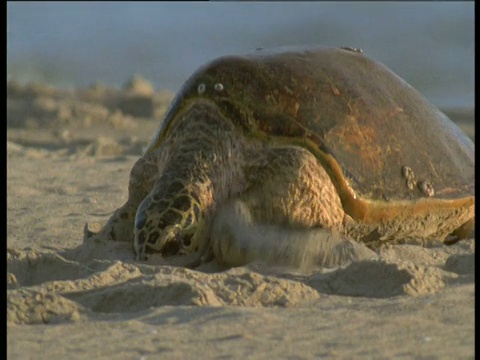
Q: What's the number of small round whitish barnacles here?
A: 2